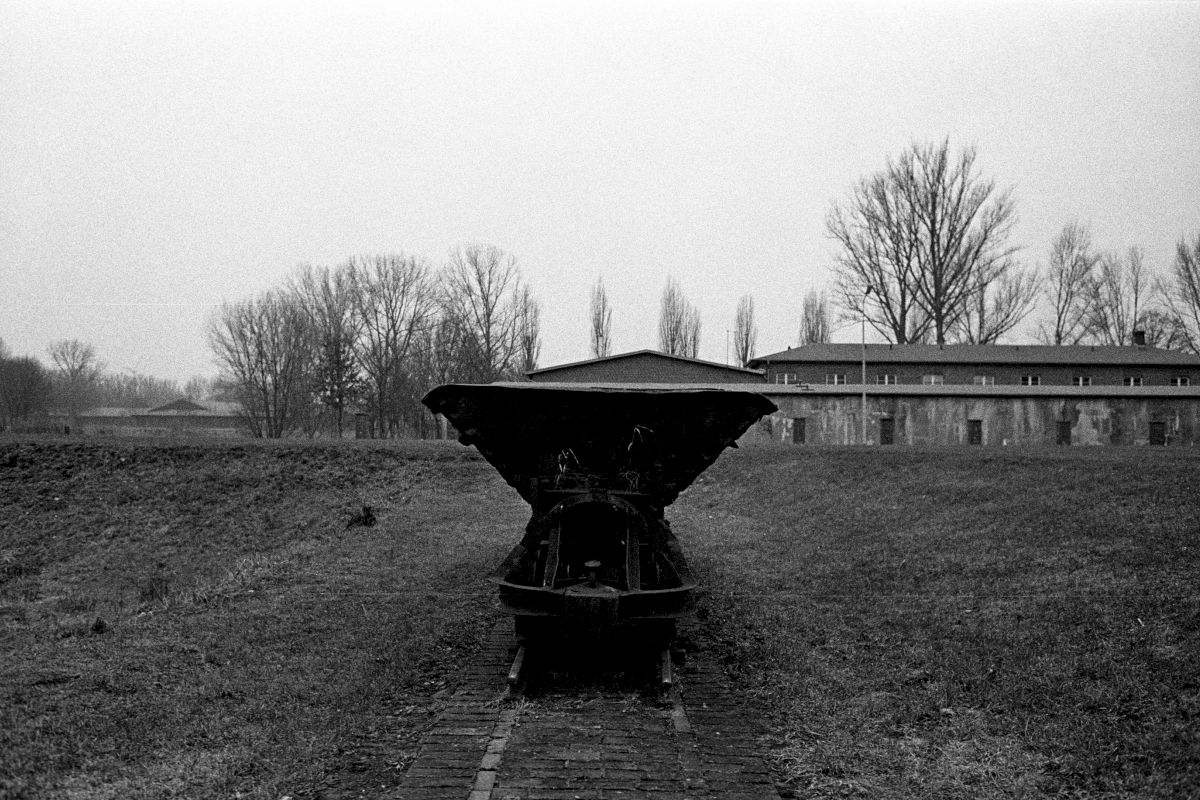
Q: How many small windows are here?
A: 9